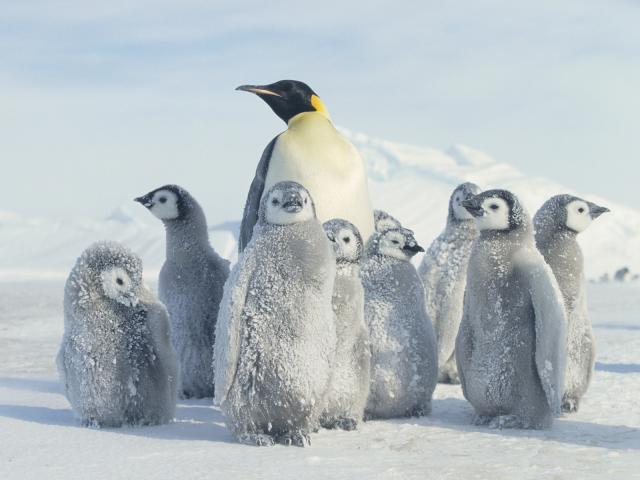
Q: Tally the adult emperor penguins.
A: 1